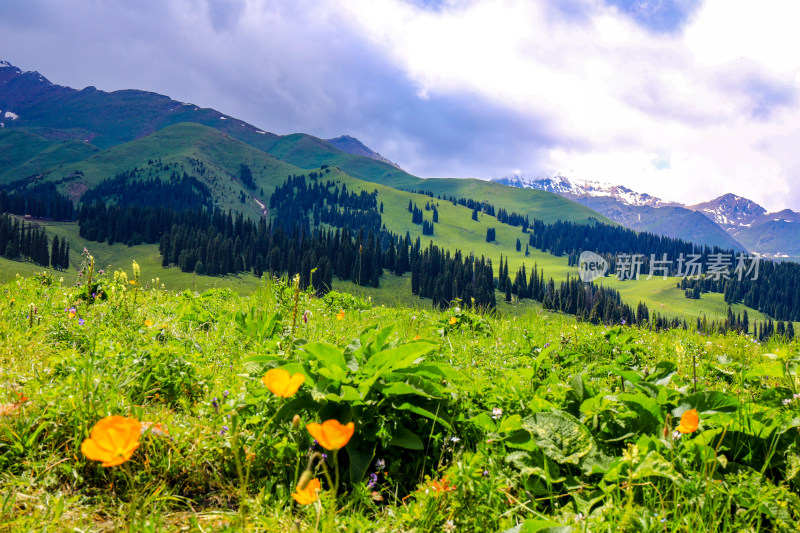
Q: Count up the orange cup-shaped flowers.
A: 5